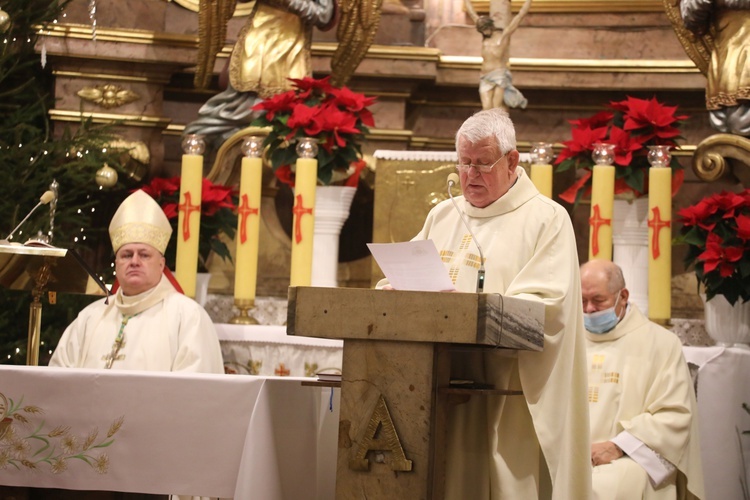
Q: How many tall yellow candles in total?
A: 6